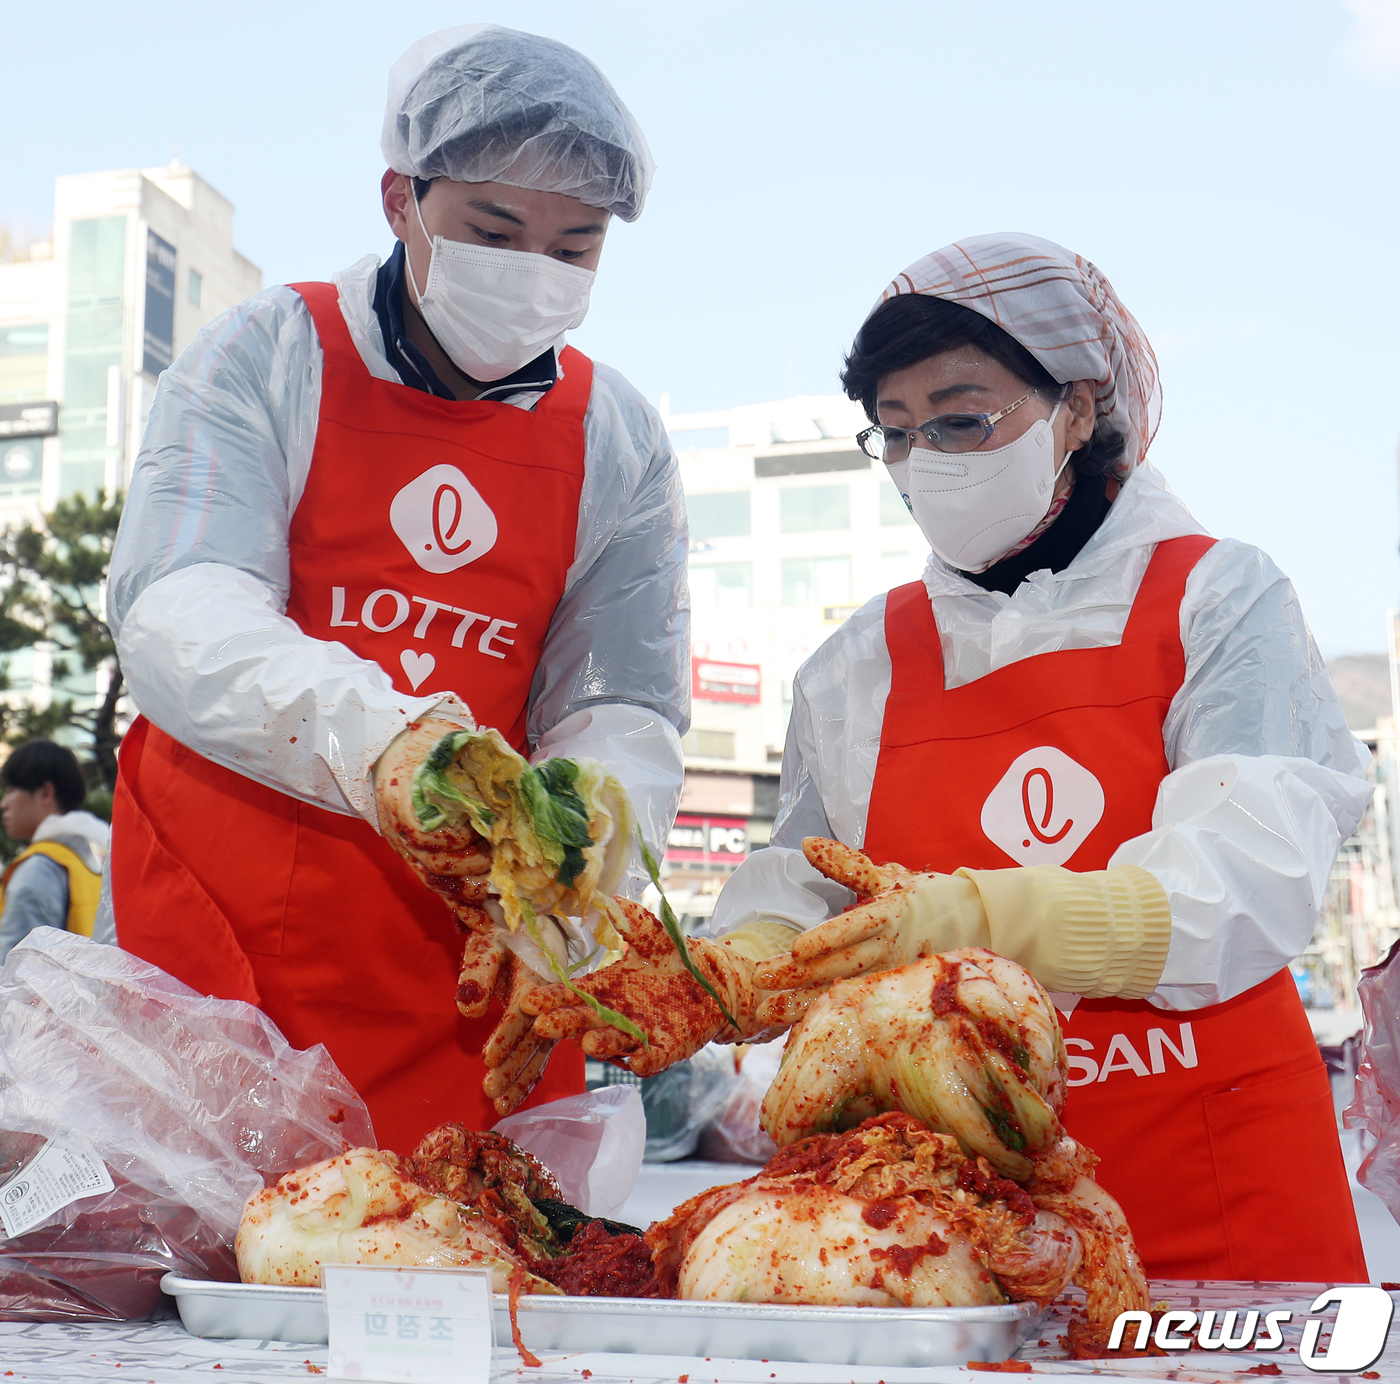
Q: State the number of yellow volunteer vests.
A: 1